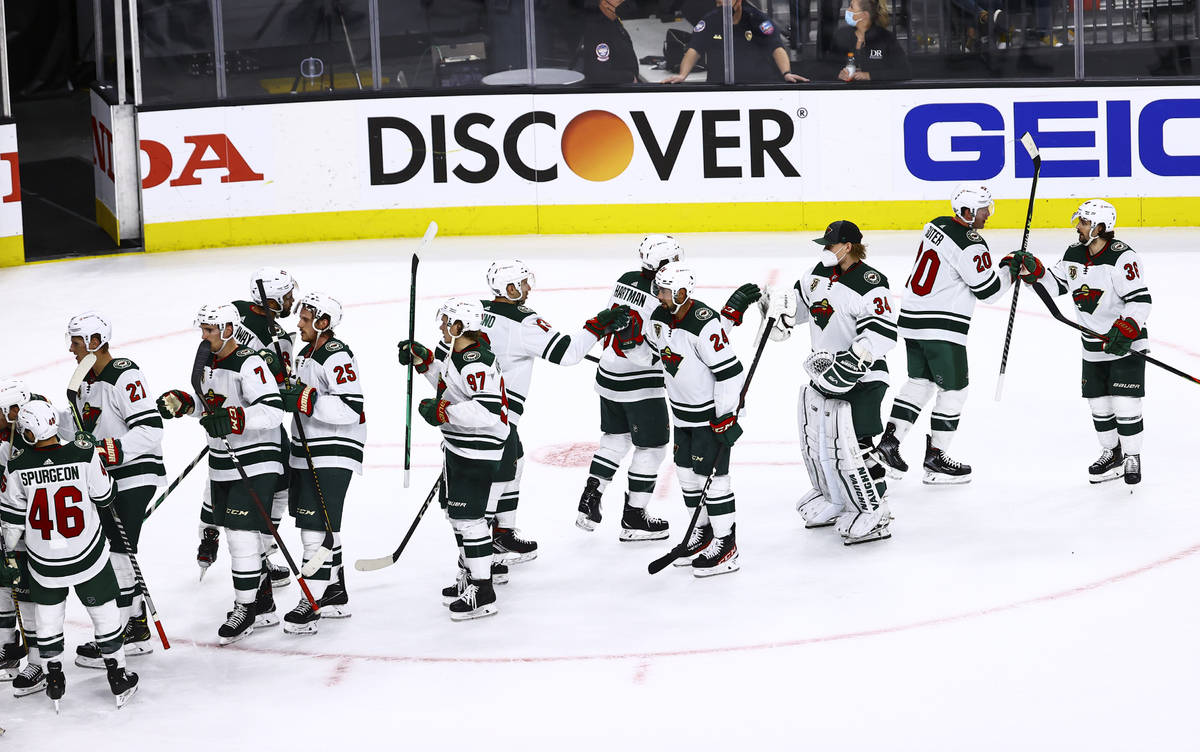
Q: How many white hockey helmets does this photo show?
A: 12